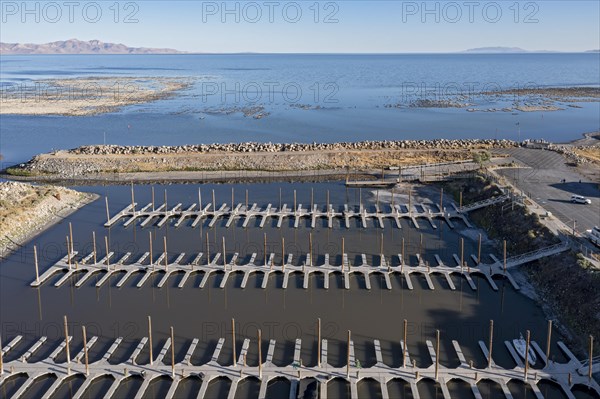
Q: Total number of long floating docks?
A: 3